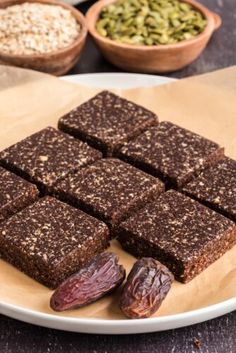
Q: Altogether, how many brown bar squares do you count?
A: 8